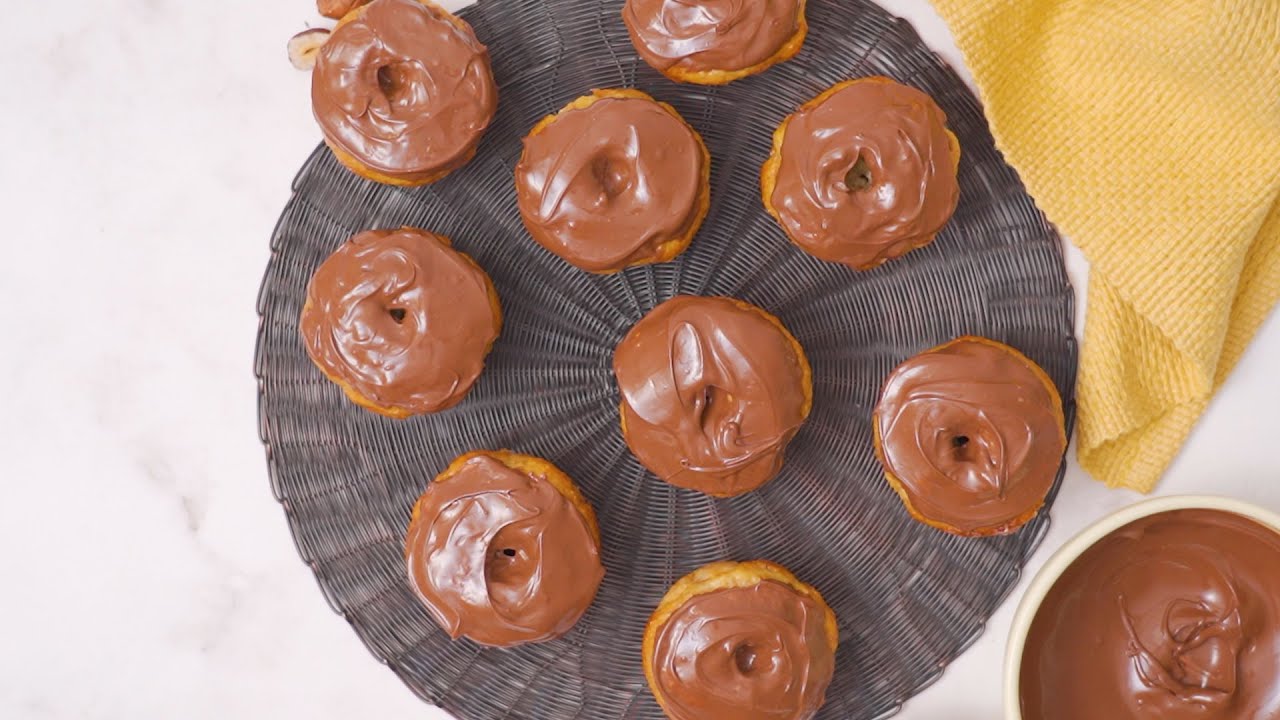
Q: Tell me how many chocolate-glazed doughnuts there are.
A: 9